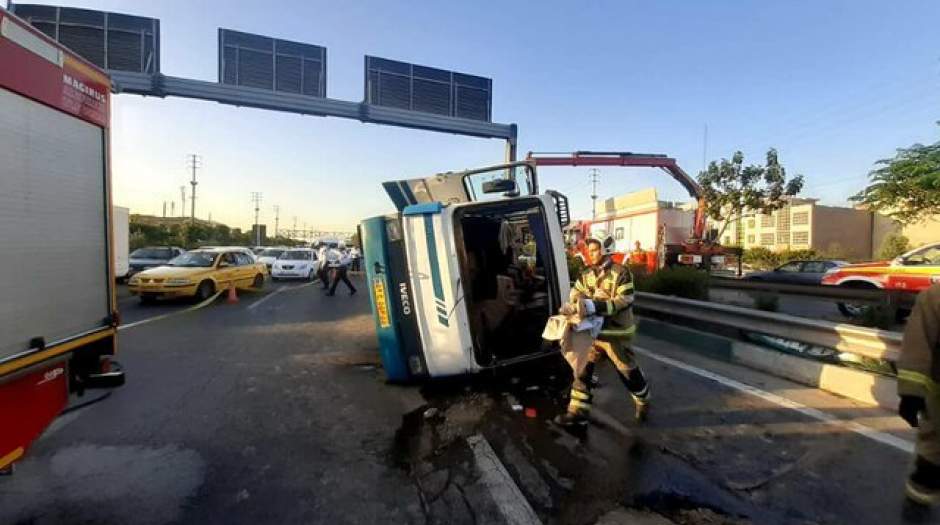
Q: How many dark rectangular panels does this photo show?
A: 3